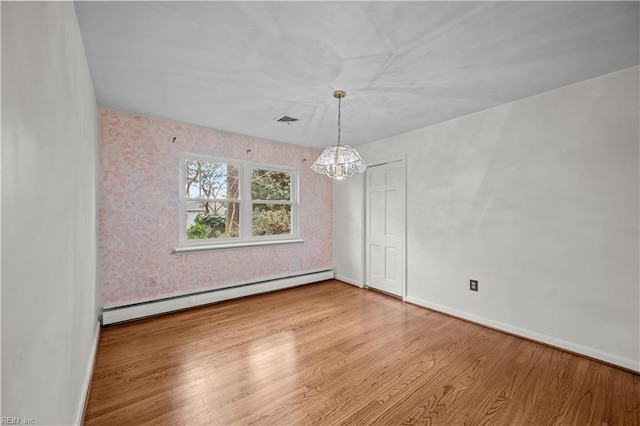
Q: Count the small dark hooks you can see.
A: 3